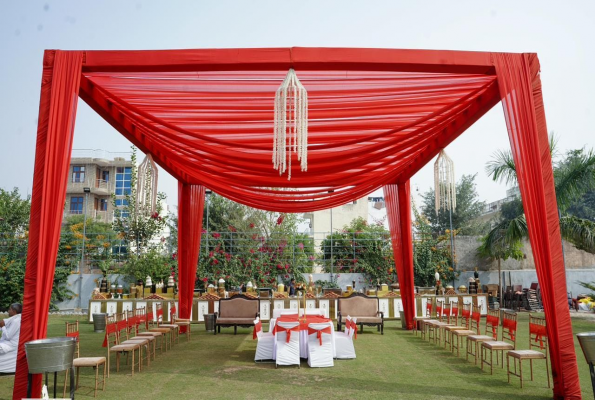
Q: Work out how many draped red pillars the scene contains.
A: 4